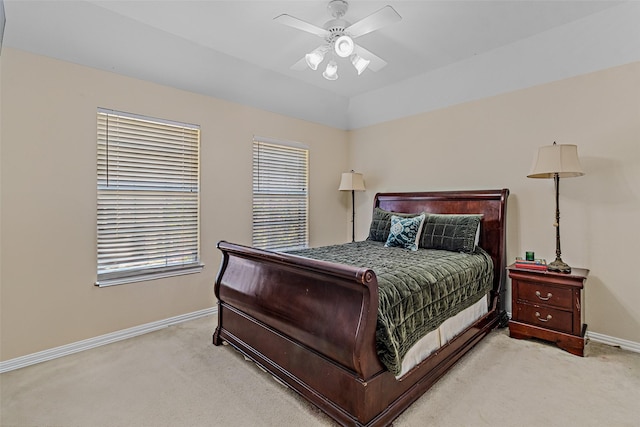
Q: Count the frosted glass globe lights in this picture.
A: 4